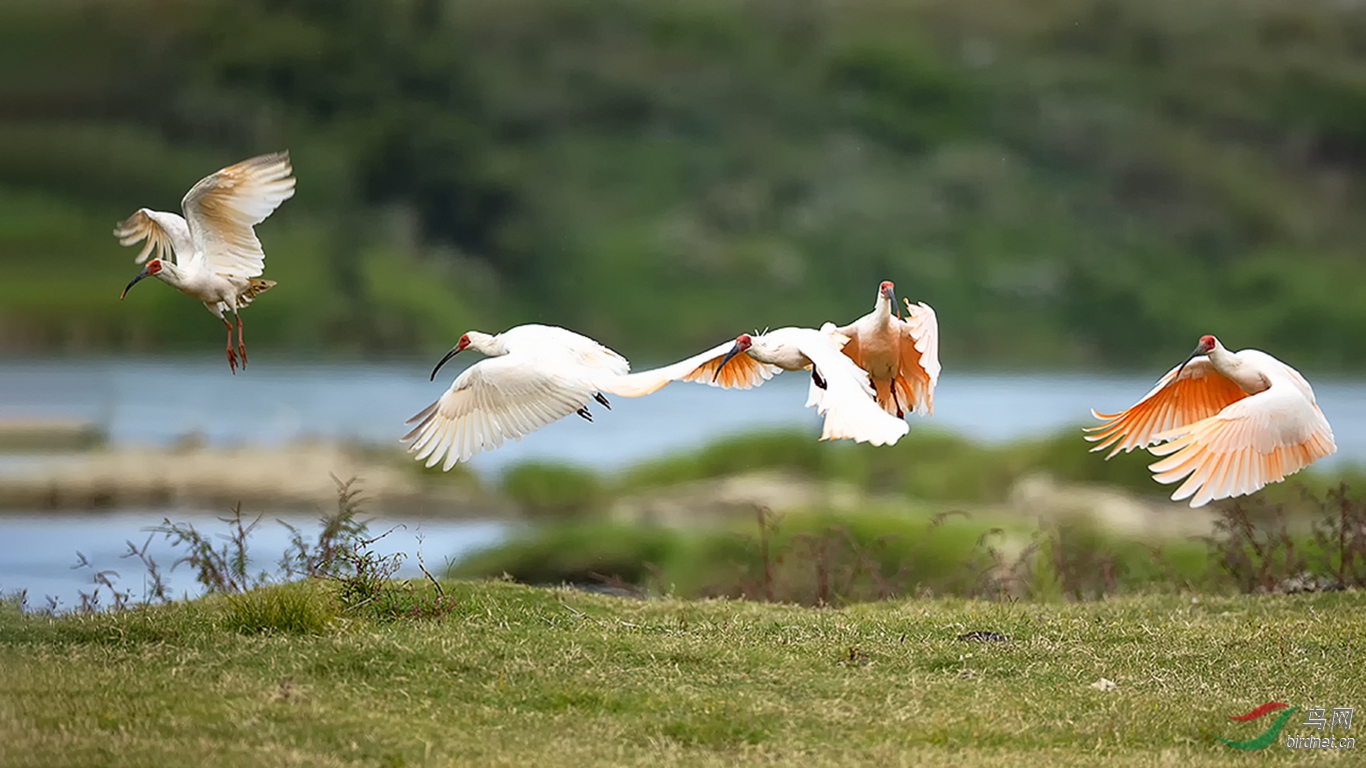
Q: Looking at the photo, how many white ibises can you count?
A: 5